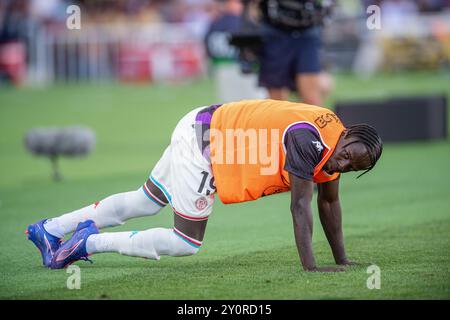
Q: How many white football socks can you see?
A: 2